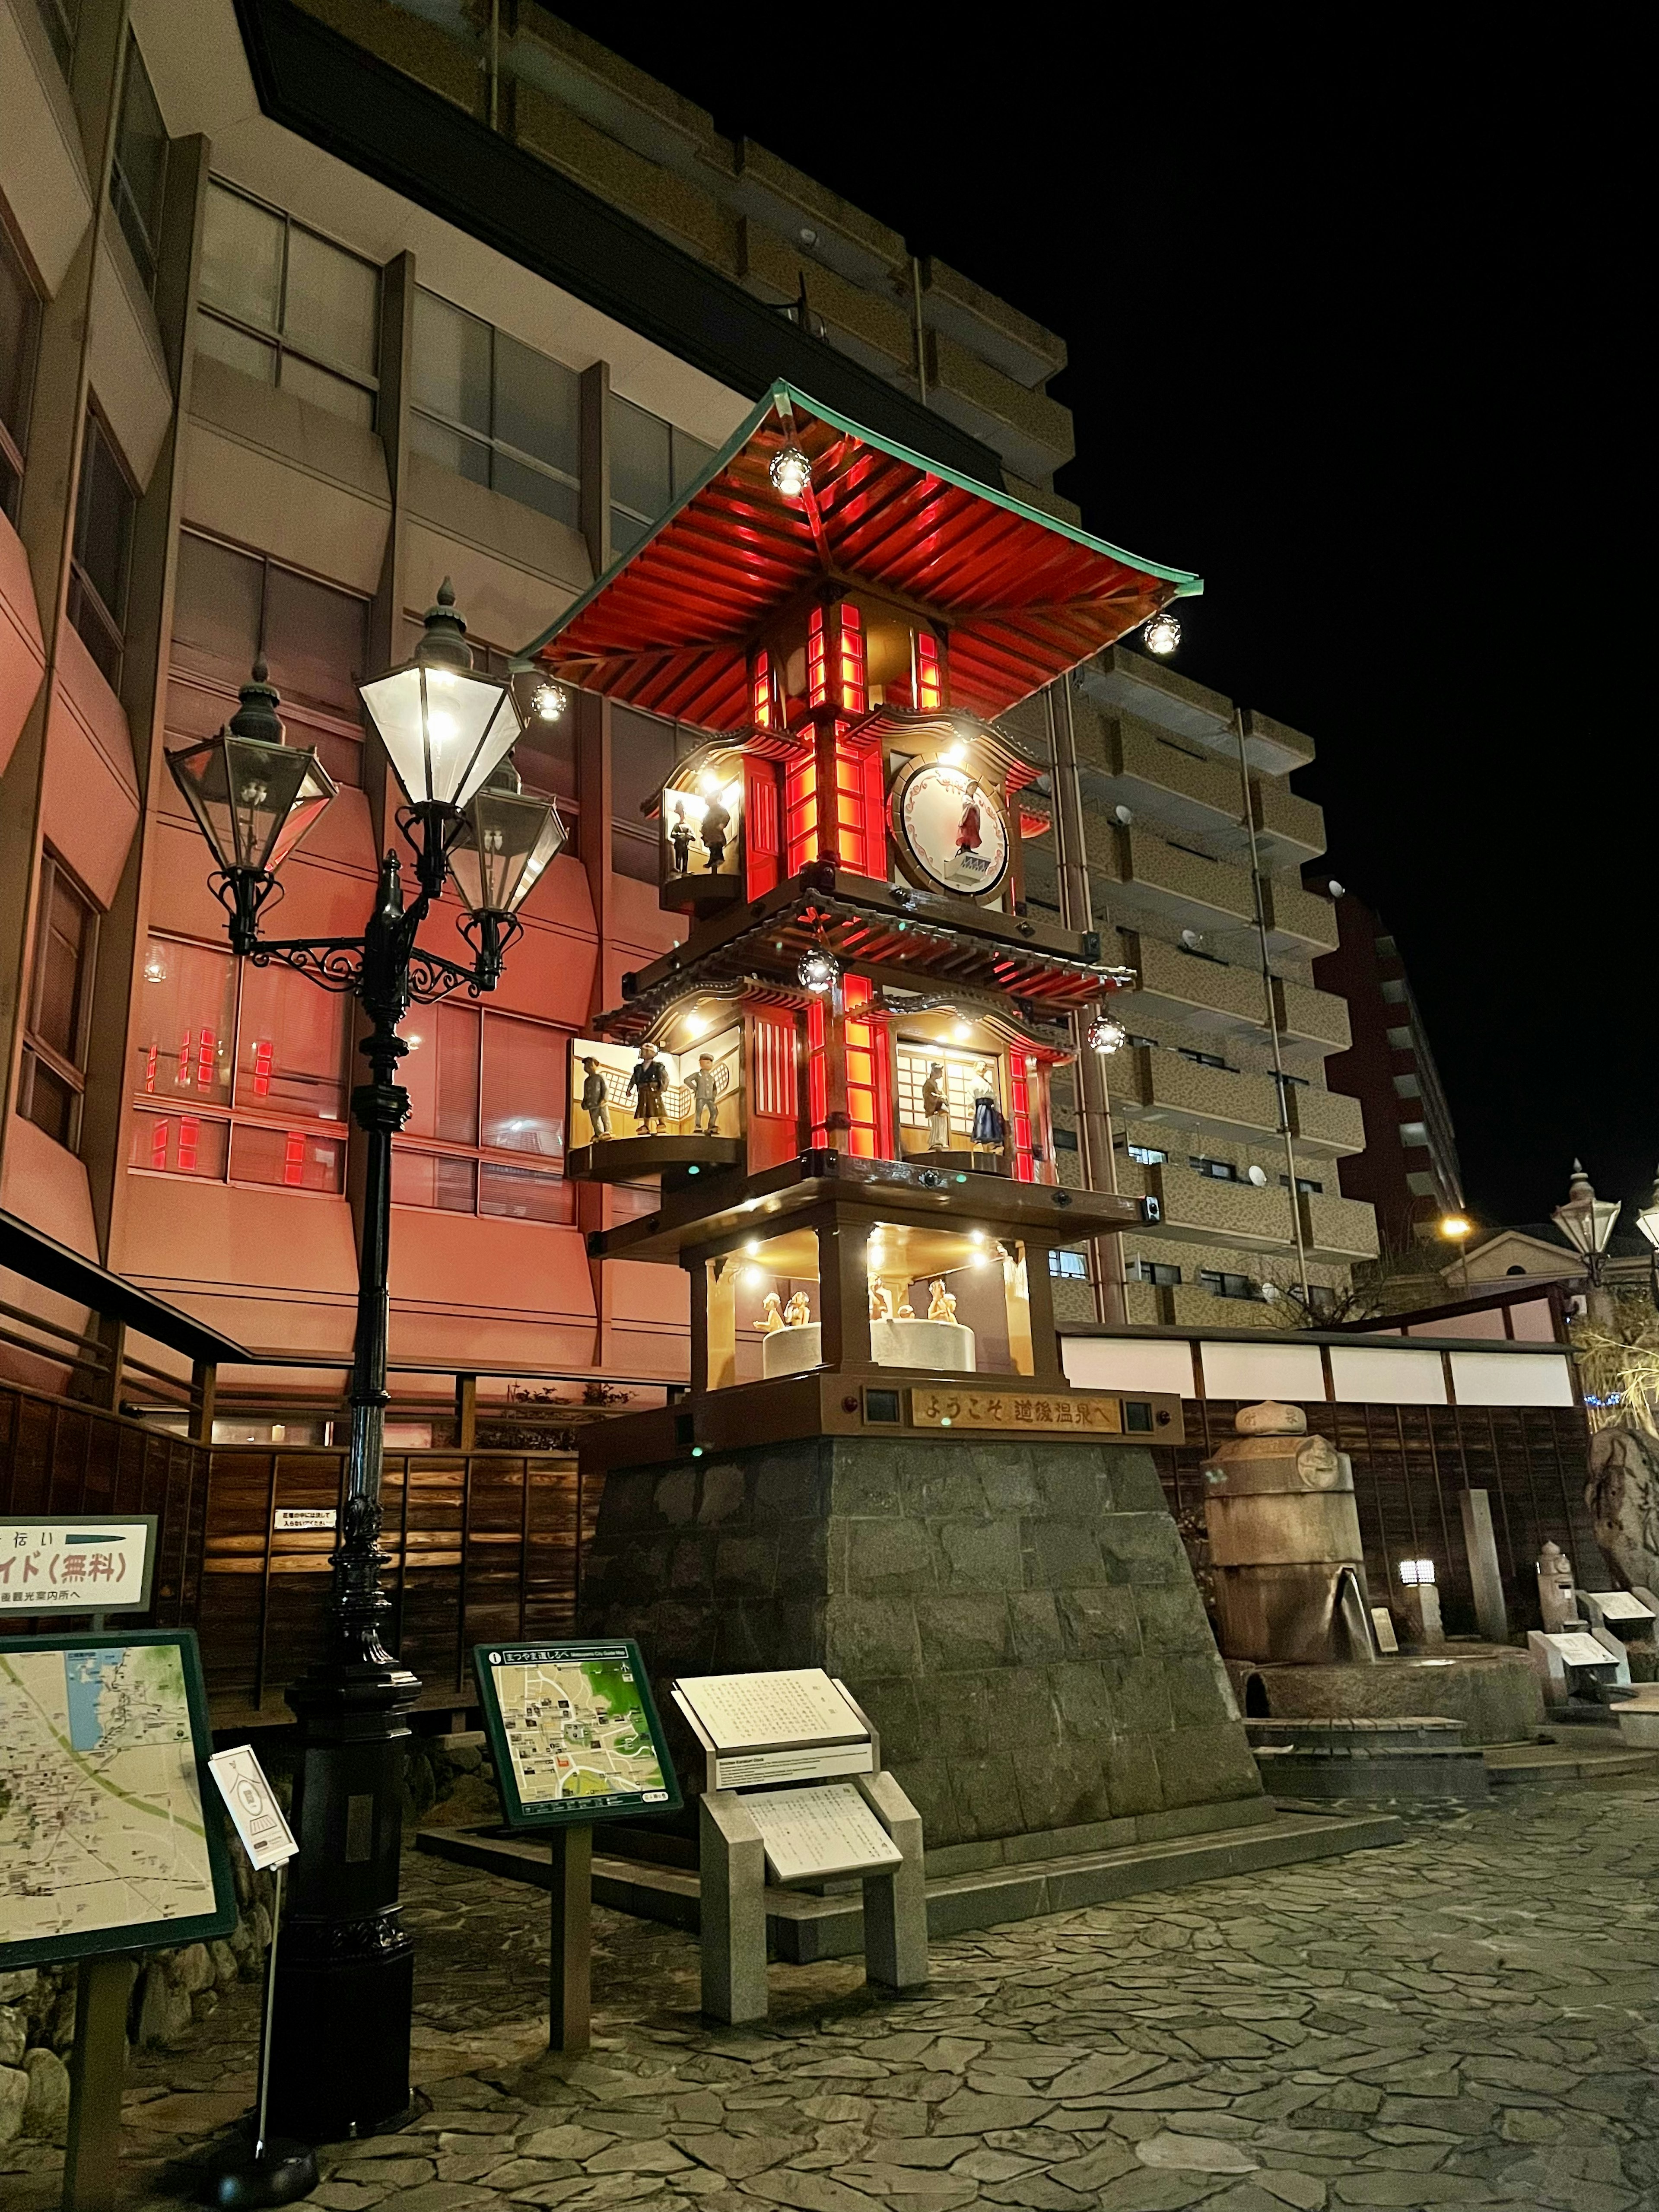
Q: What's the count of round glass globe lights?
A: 5